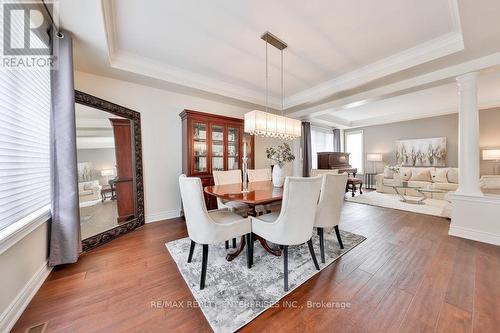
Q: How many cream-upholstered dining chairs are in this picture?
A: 6